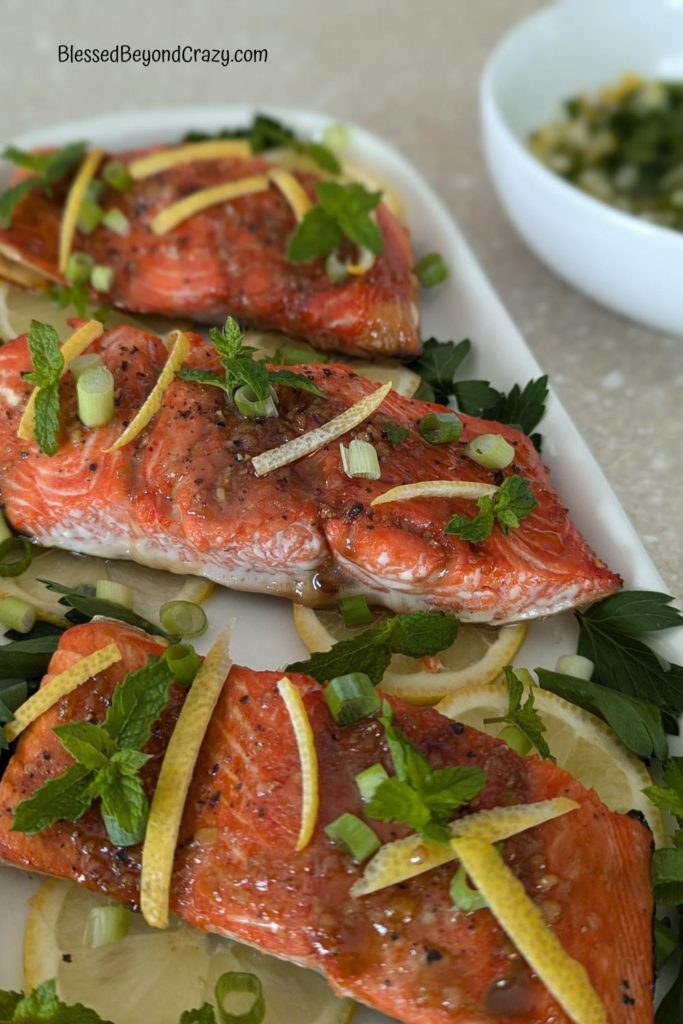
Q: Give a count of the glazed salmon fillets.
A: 3